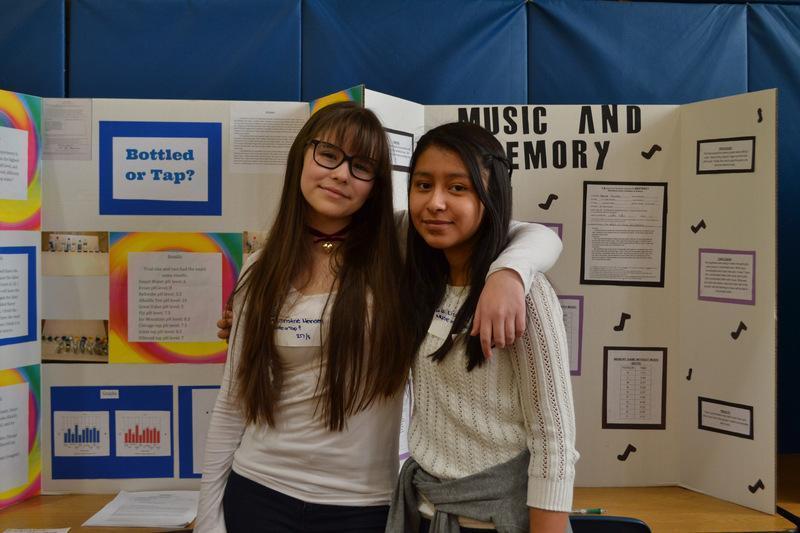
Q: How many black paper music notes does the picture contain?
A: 9